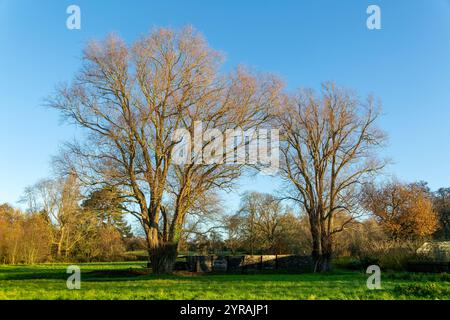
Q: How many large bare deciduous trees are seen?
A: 2